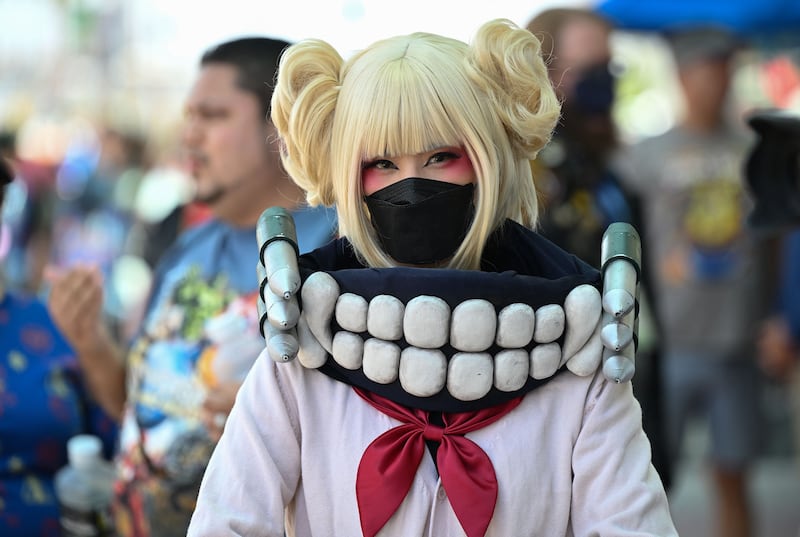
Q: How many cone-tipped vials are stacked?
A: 6